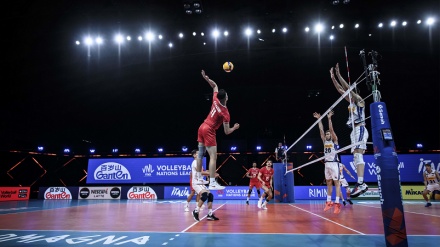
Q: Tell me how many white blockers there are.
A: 2